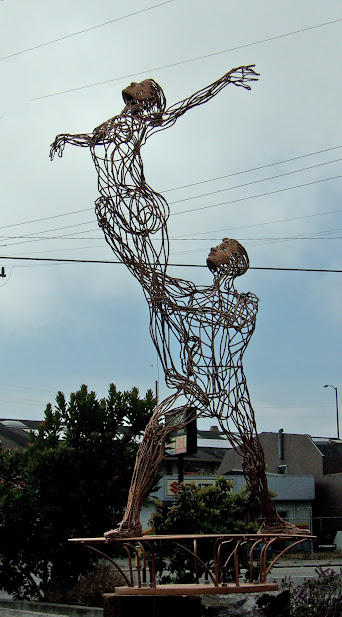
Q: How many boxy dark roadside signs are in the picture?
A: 1